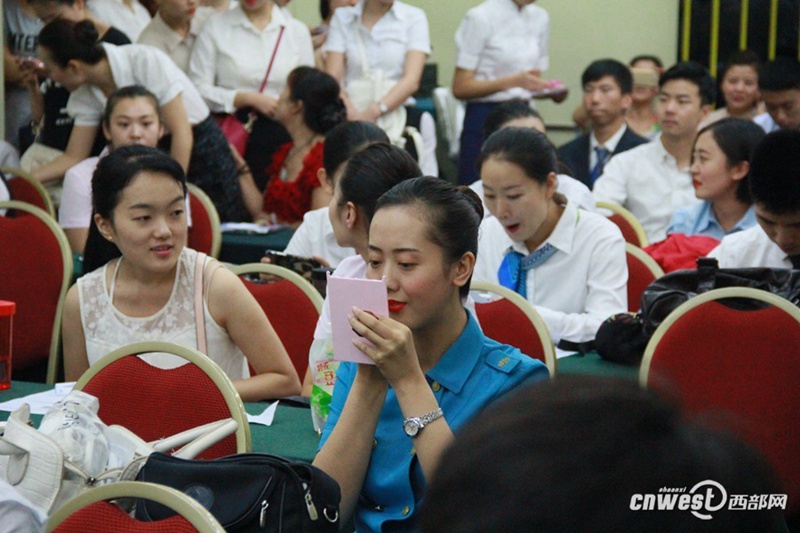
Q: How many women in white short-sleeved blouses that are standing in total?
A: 3